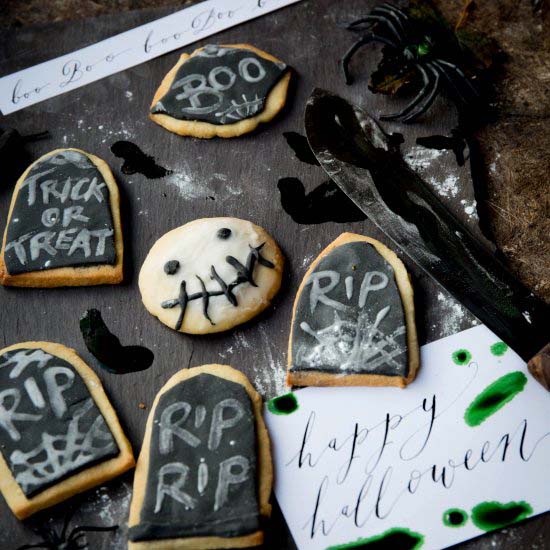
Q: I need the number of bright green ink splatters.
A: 7